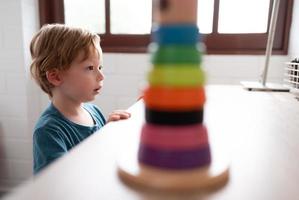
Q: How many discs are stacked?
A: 7